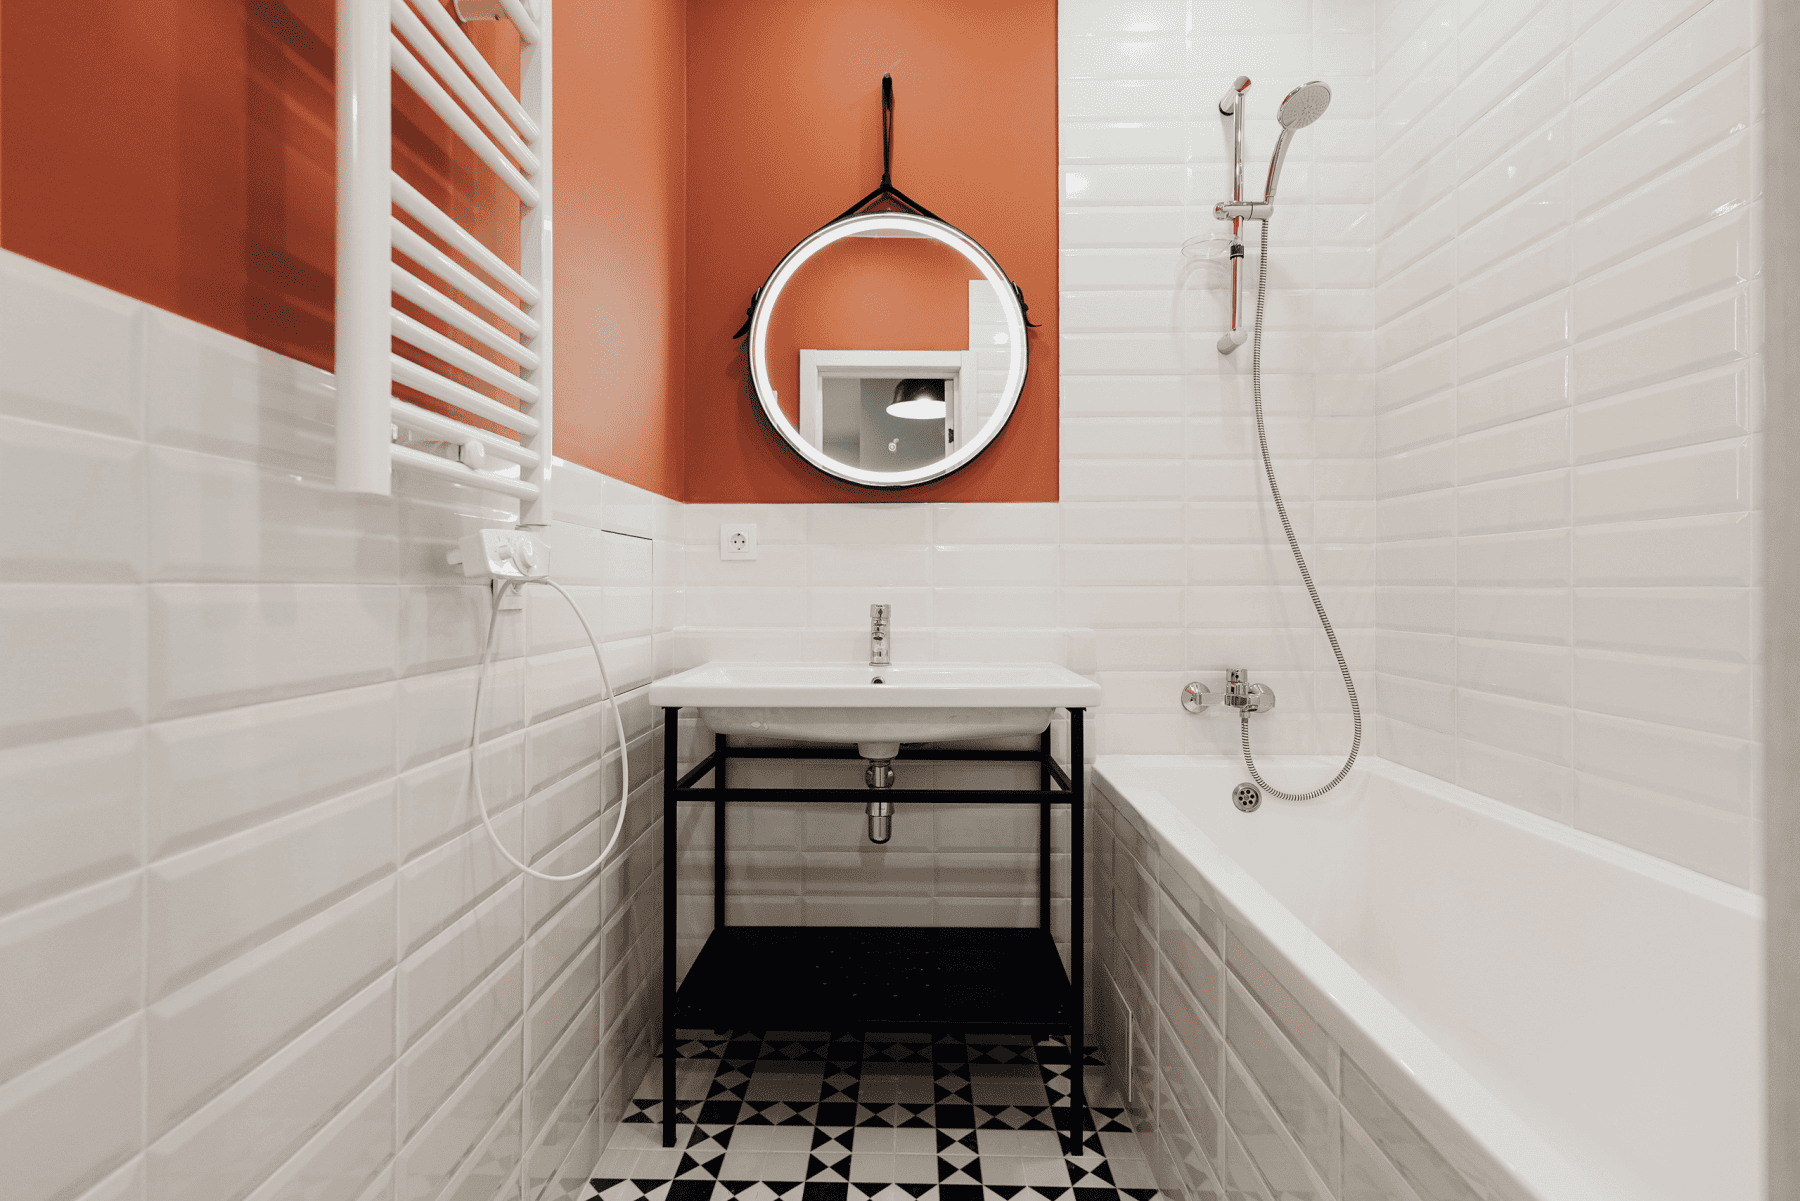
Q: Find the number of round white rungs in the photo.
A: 11